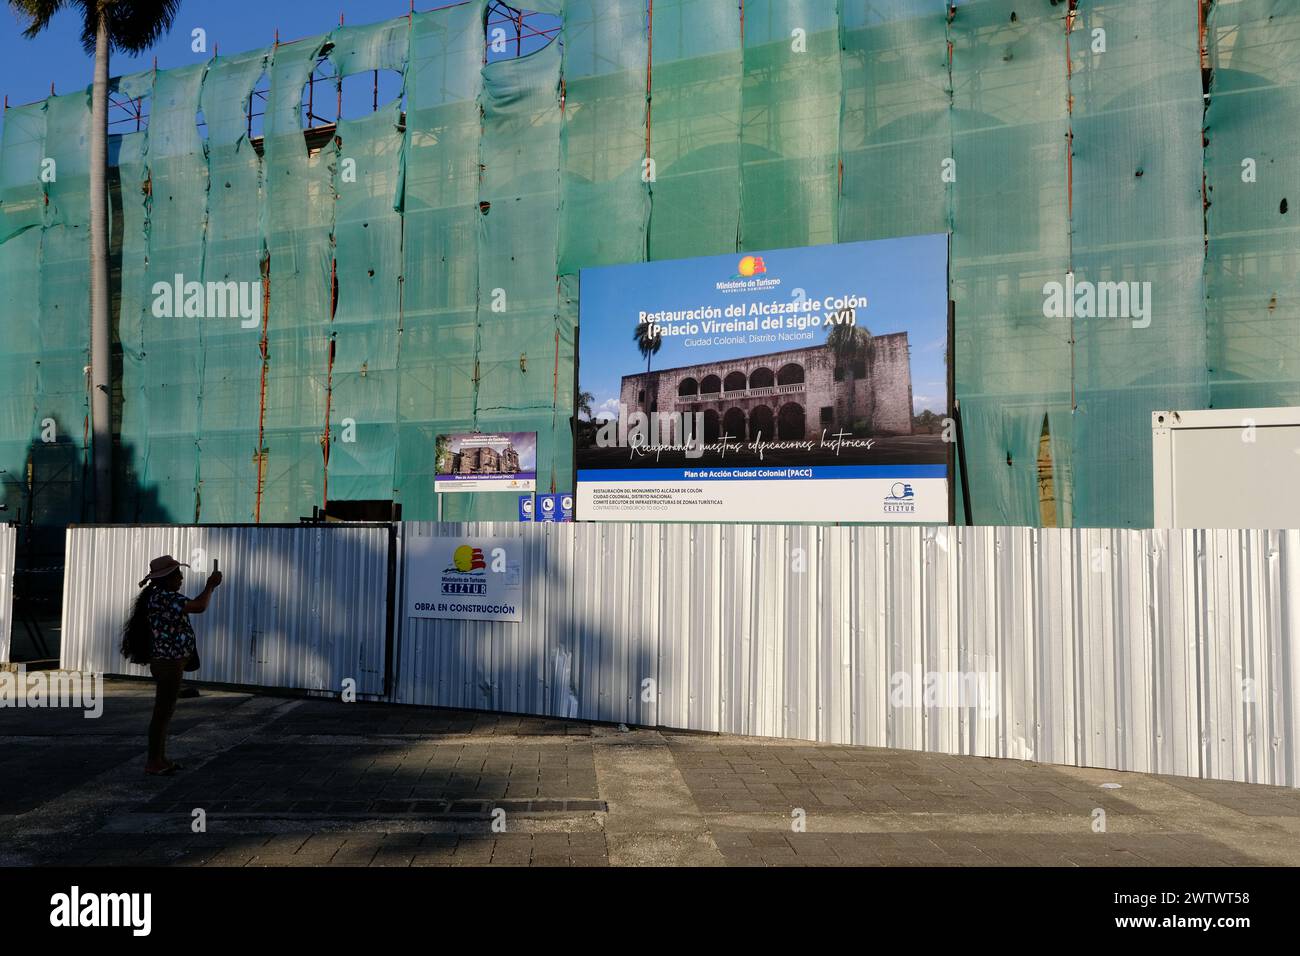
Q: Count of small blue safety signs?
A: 3